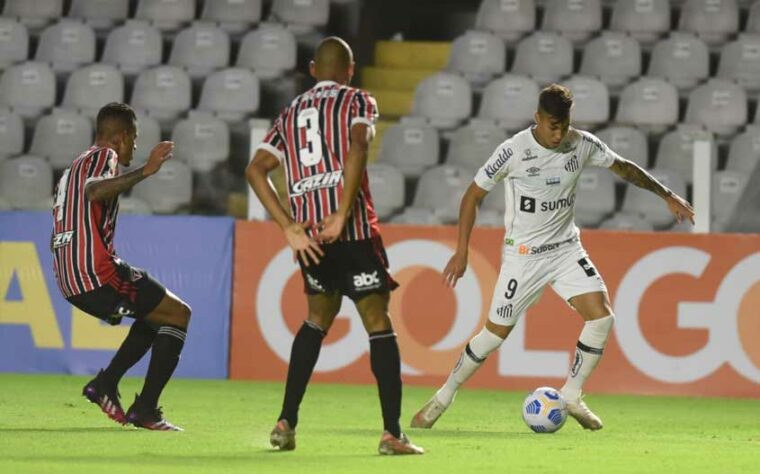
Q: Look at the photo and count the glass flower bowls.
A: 0